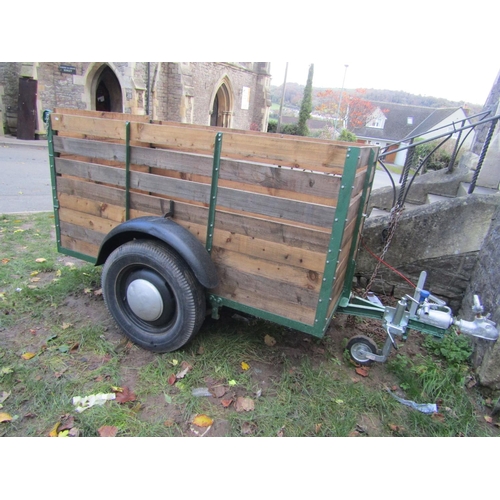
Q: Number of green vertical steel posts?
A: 5